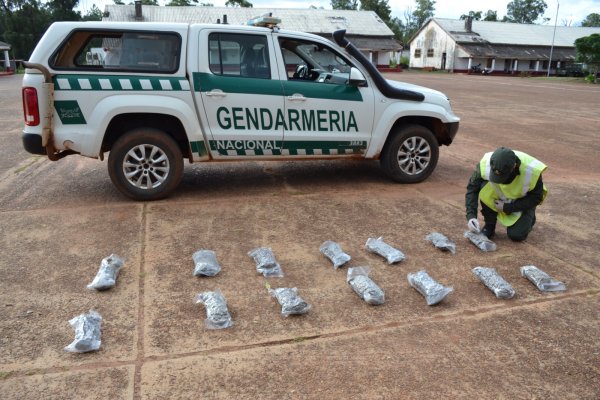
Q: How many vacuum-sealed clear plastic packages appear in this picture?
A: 14